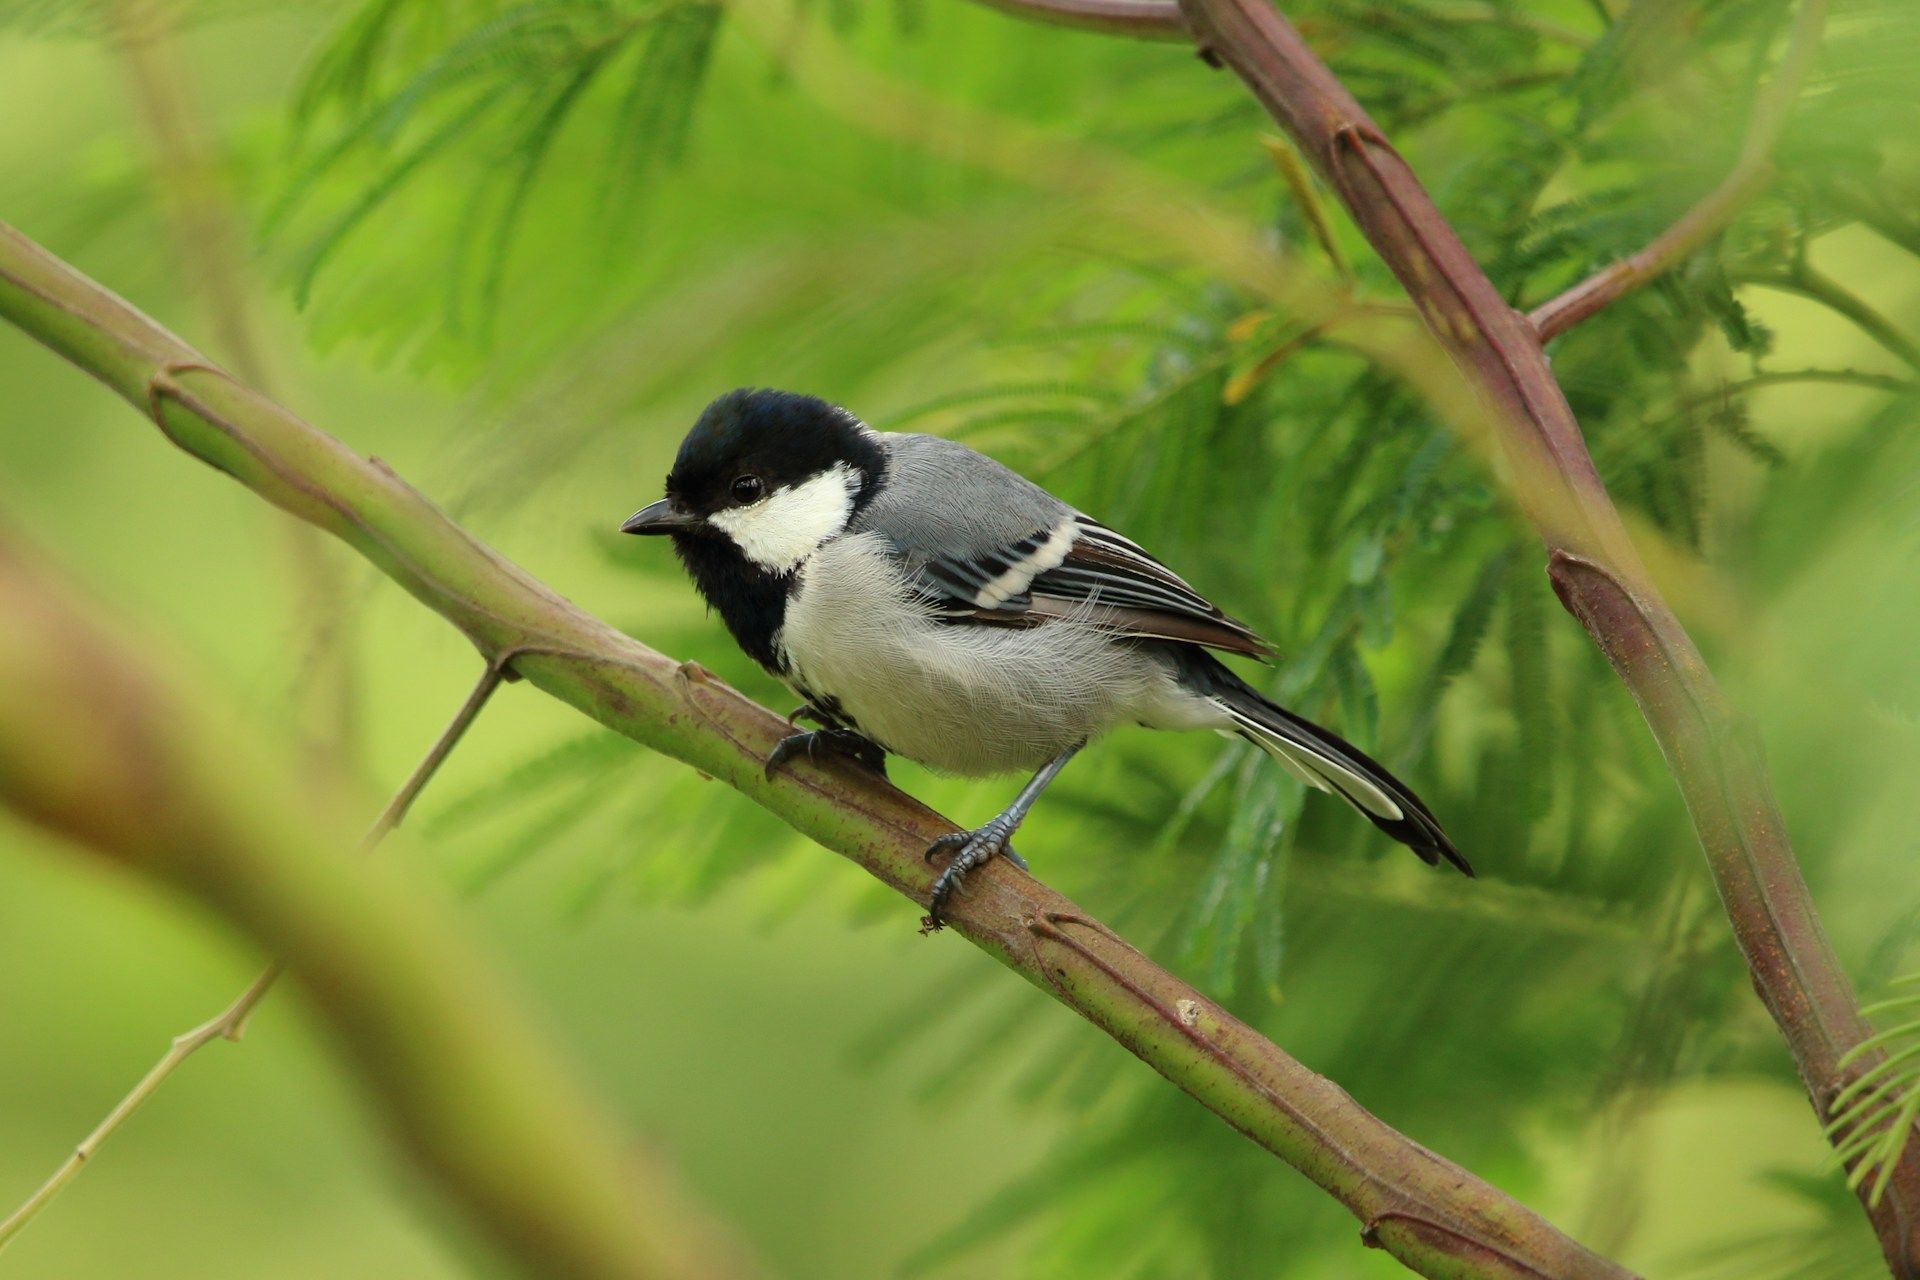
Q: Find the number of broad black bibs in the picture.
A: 1